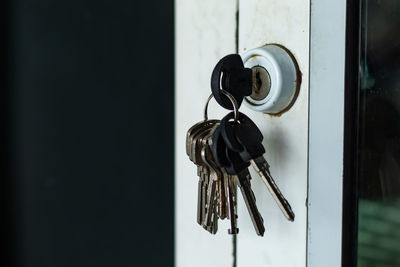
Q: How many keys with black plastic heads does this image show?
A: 3